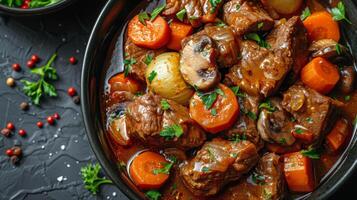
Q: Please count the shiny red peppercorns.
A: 11